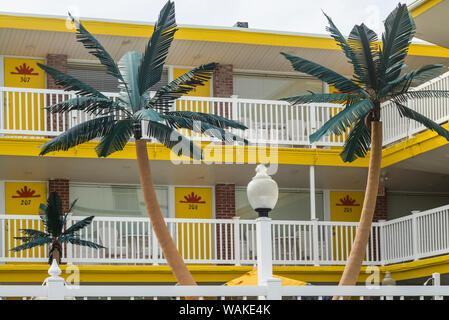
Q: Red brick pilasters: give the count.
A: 5